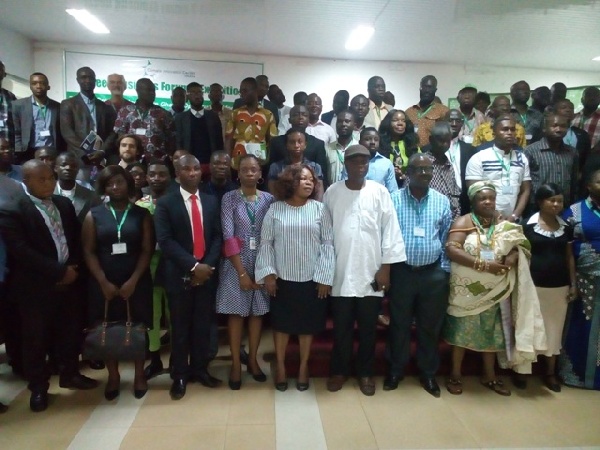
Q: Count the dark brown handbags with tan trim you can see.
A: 1